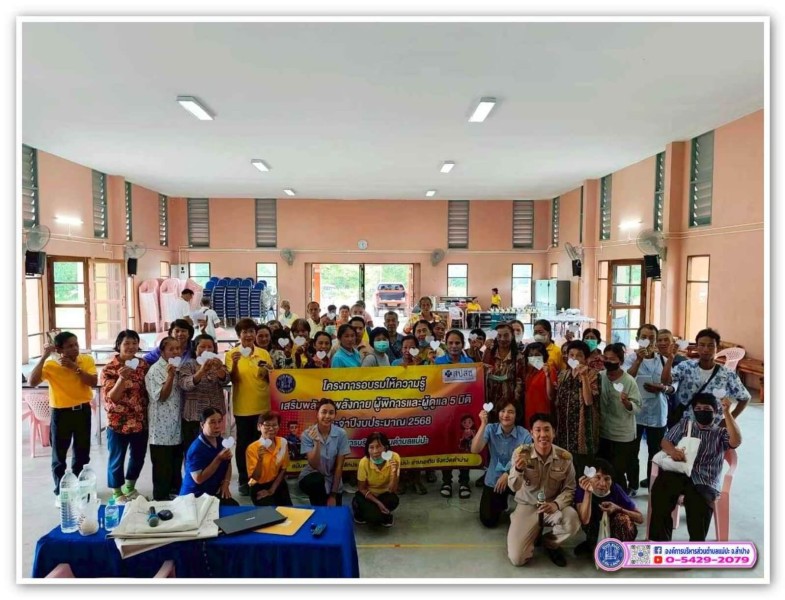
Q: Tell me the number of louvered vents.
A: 13